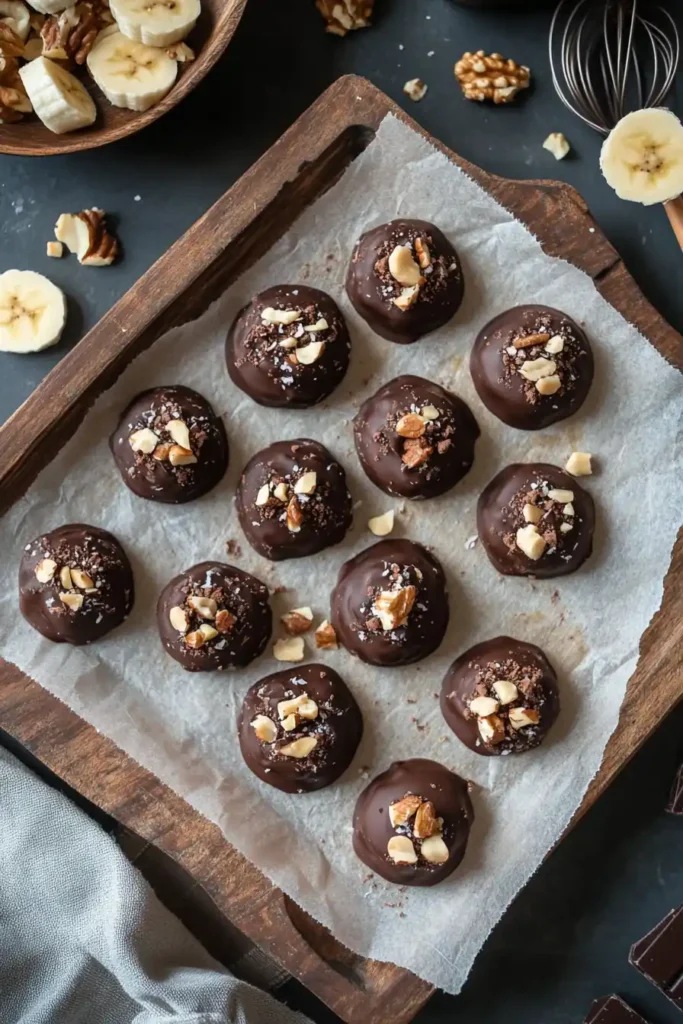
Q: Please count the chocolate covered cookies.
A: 13